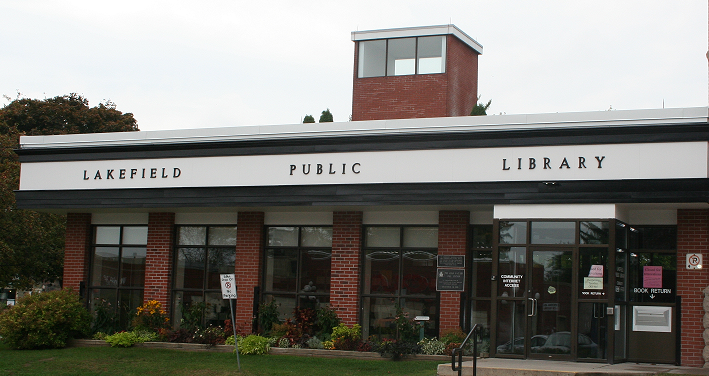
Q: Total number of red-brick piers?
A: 6